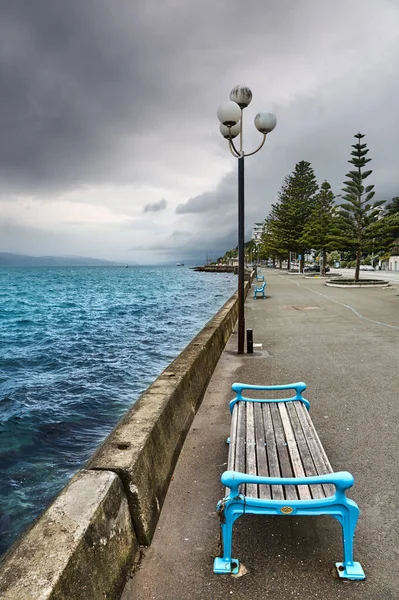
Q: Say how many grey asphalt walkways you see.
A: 1